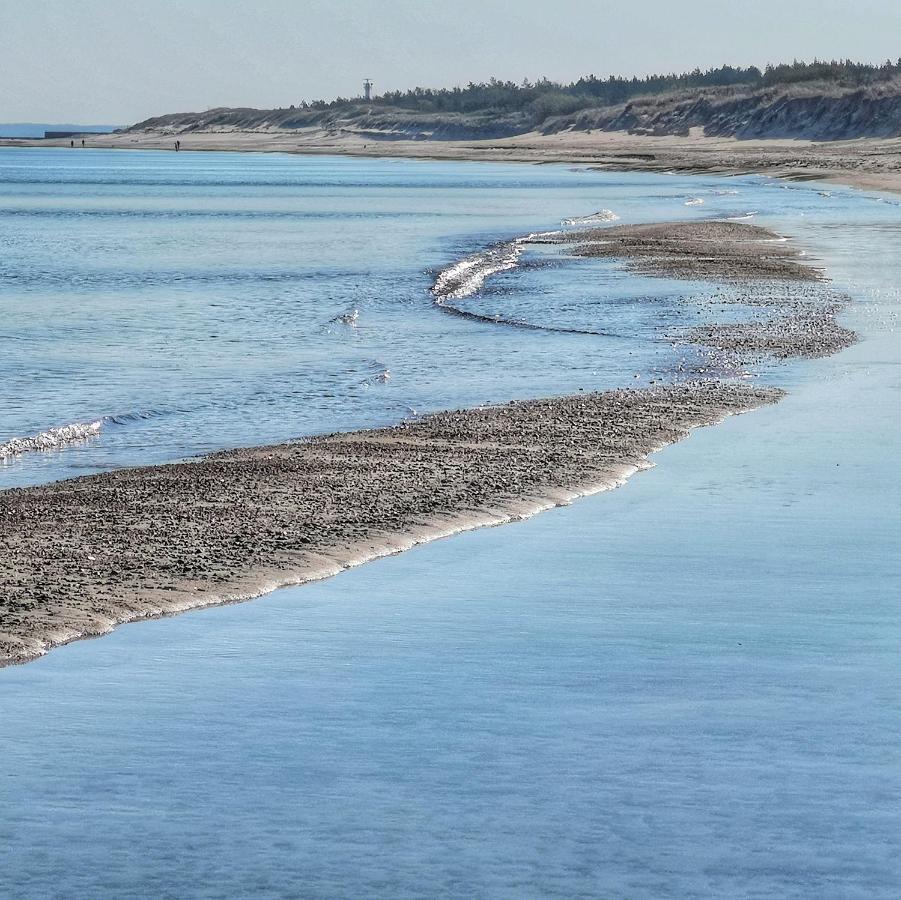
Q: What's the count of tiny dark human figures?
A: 4